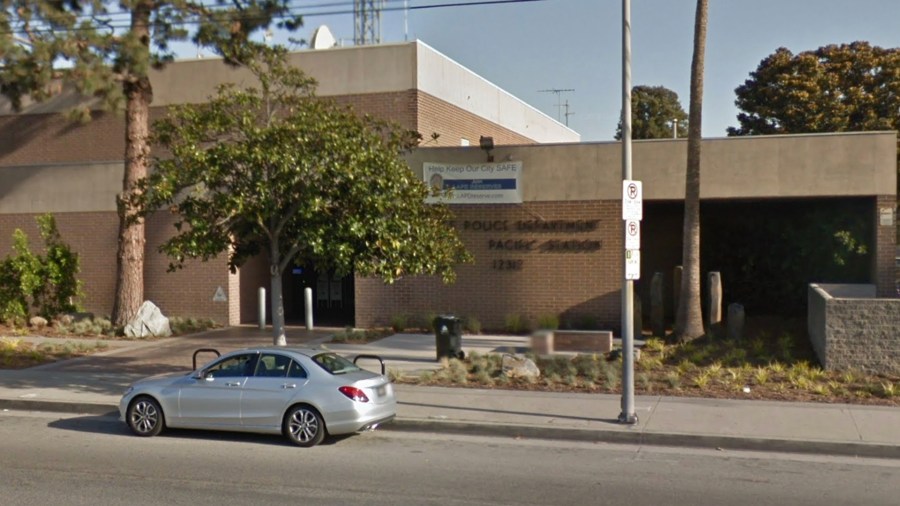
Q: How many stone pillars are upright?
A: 5